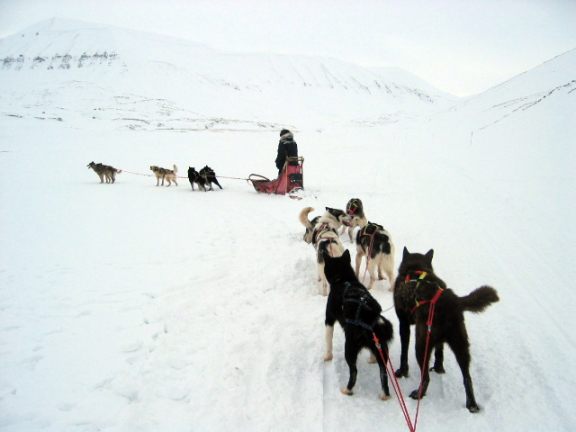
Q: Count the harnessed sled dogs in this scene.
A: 10